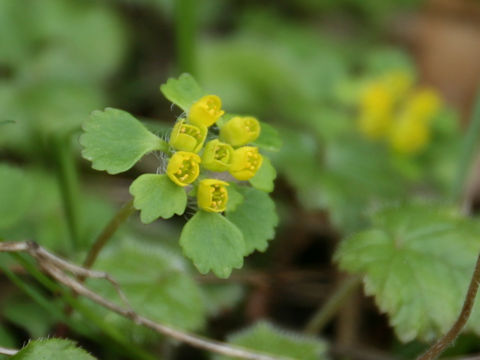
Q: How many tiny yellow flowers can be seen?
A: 7